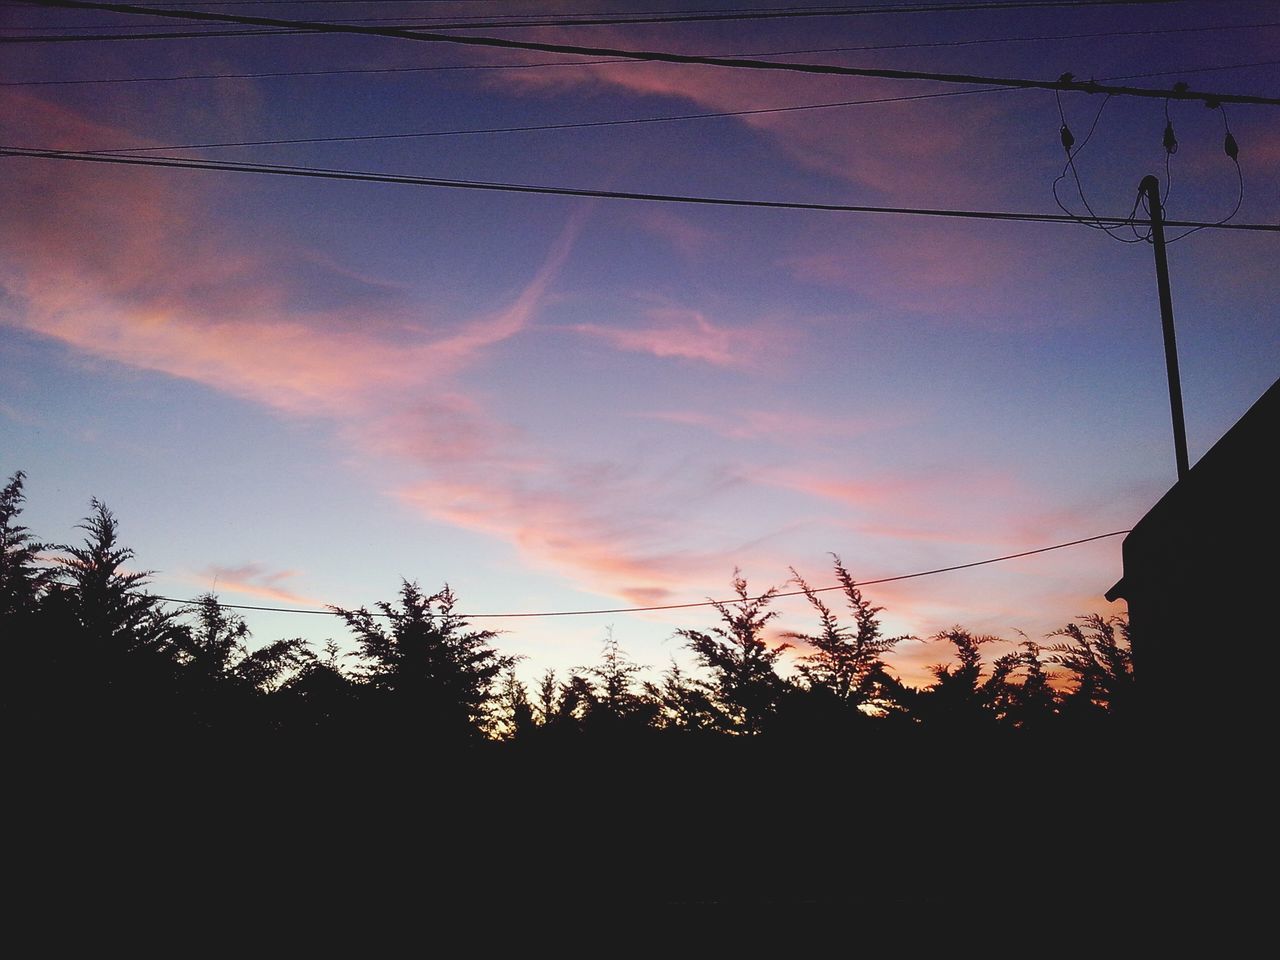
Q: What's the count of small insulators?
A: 3